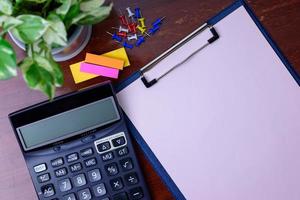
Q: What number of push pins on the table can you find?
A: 15